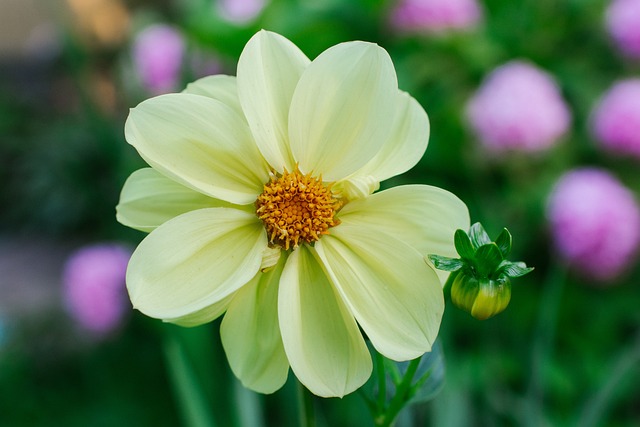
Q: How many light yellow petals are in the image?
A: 12